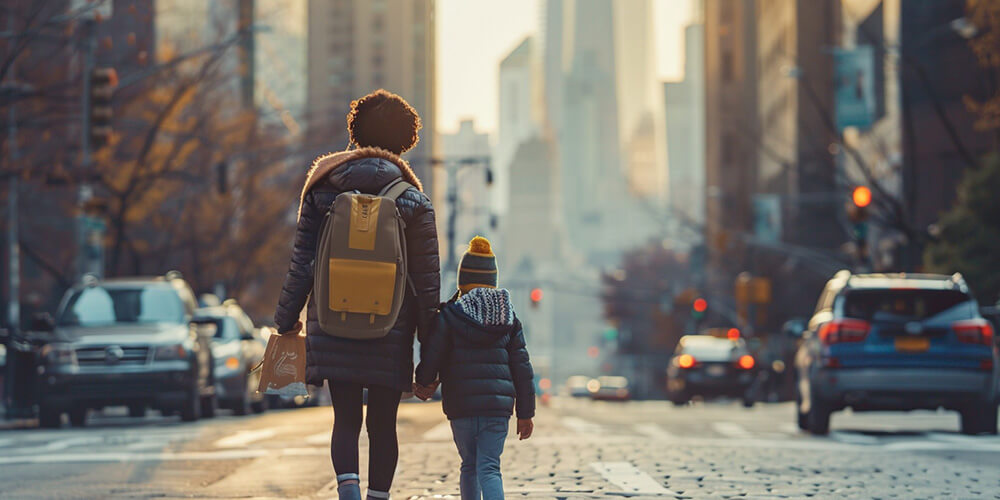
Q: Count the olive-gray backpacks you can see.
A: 1